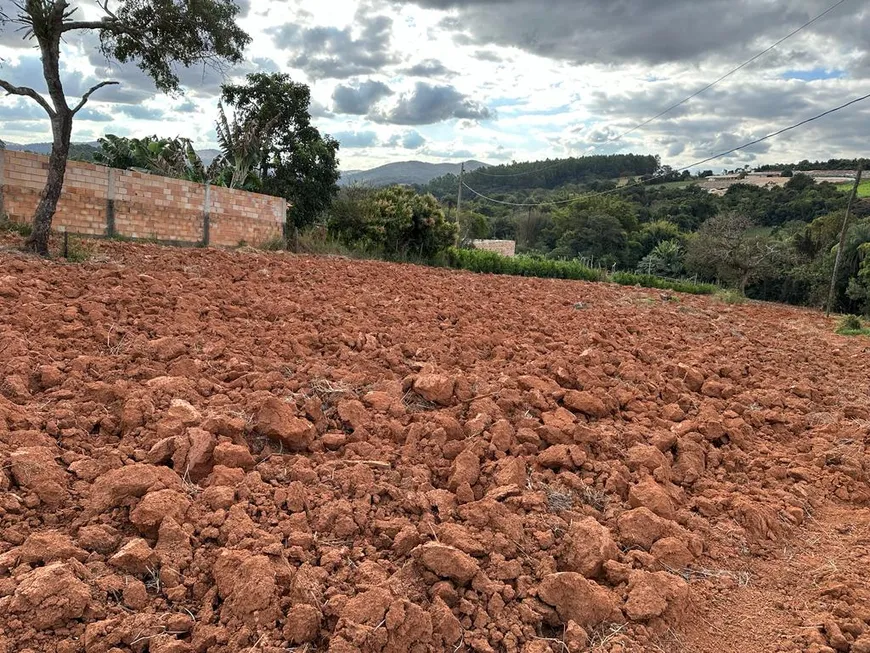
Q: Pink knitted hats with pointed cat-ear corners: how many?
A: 0